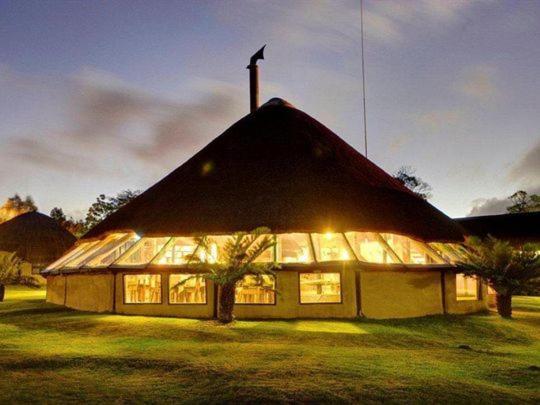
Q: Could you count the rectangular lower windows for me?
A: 5